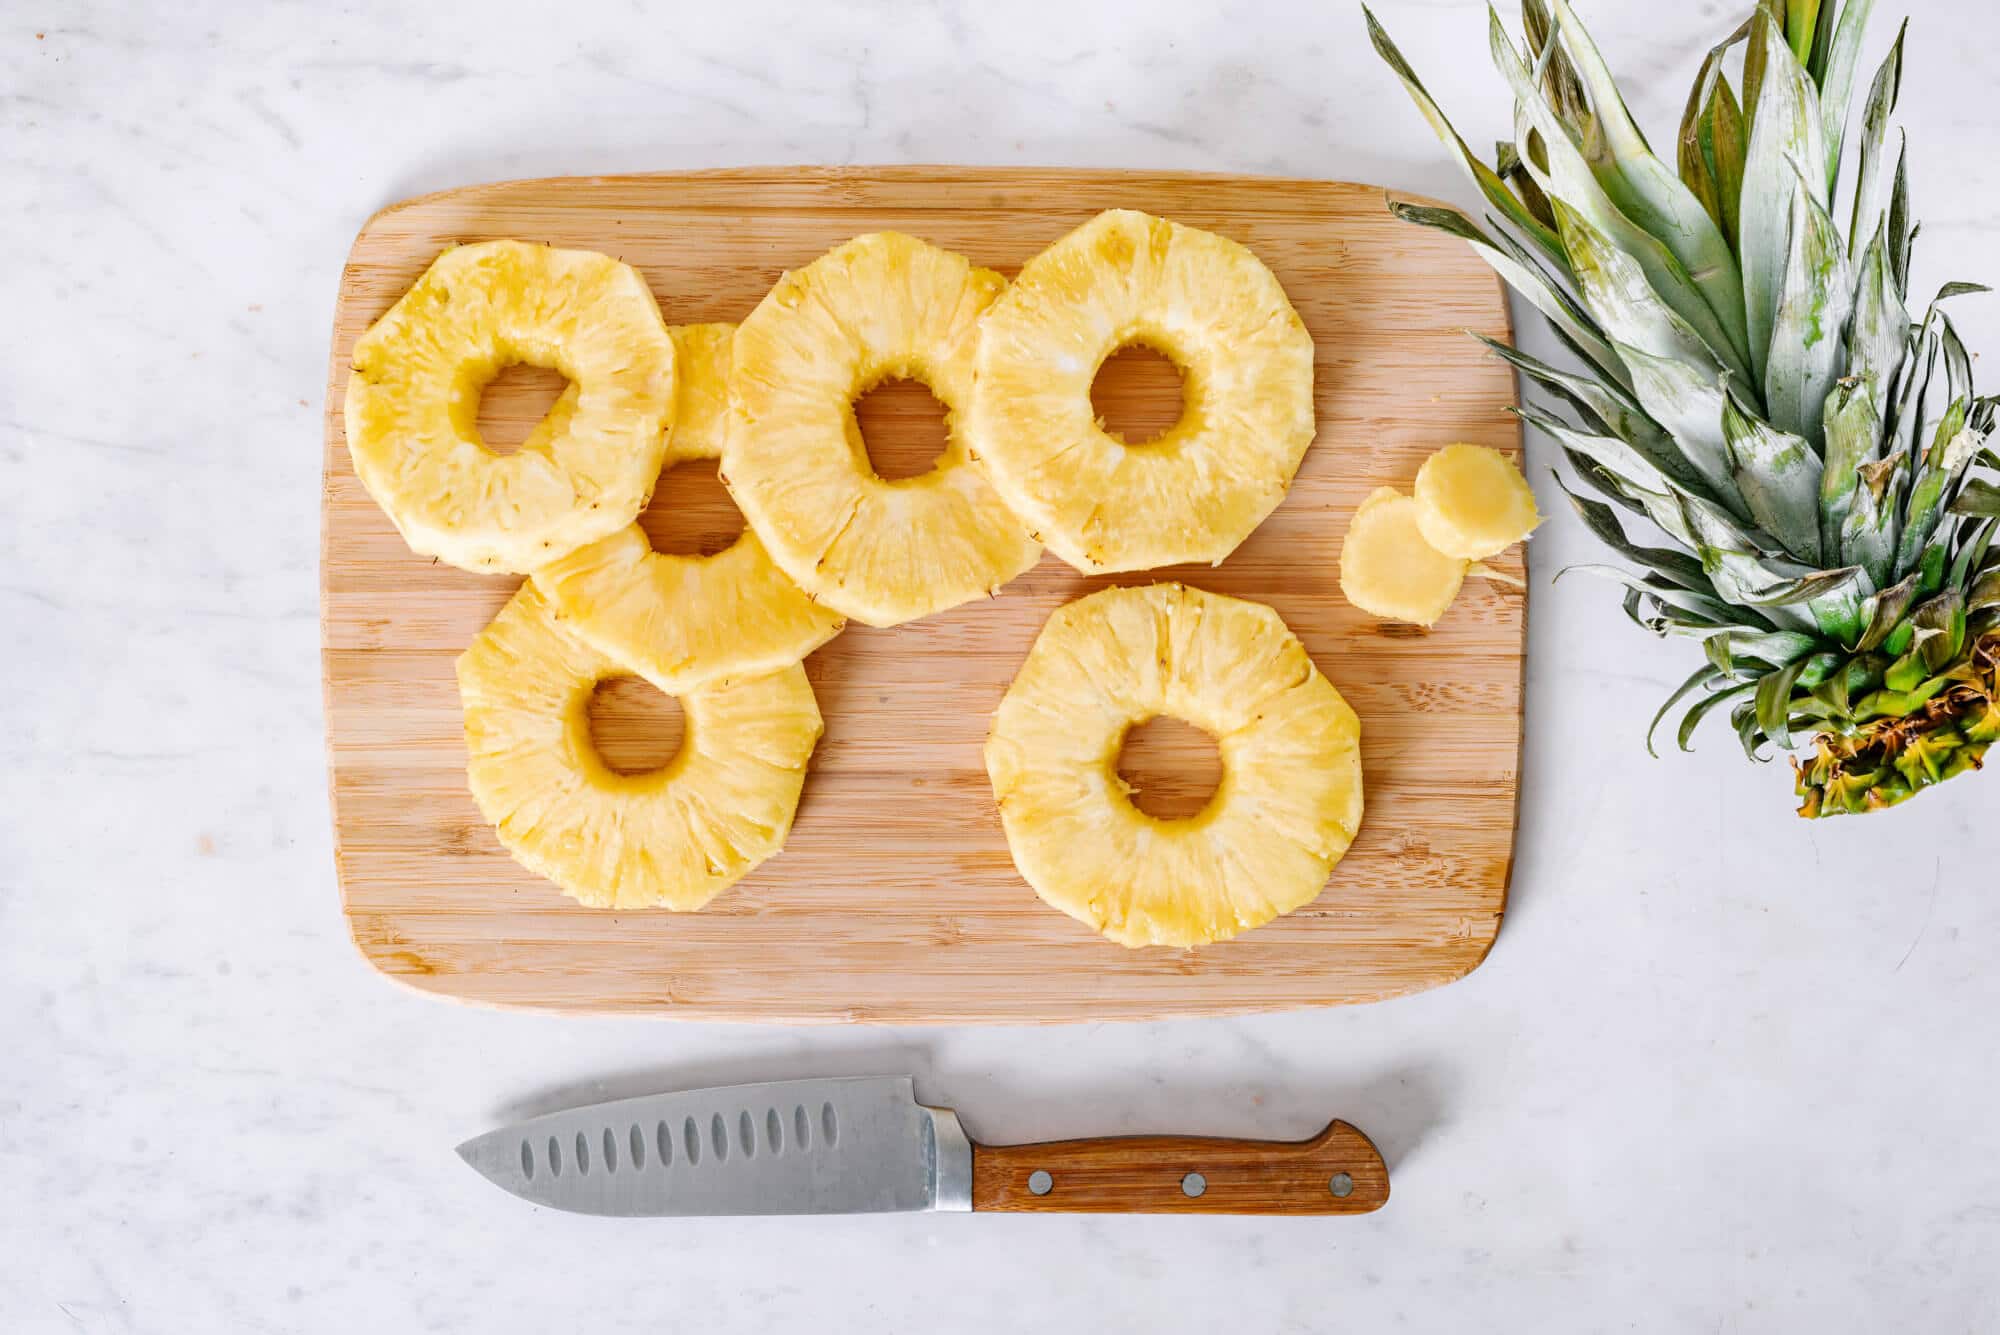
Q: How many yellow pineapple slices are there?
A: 6